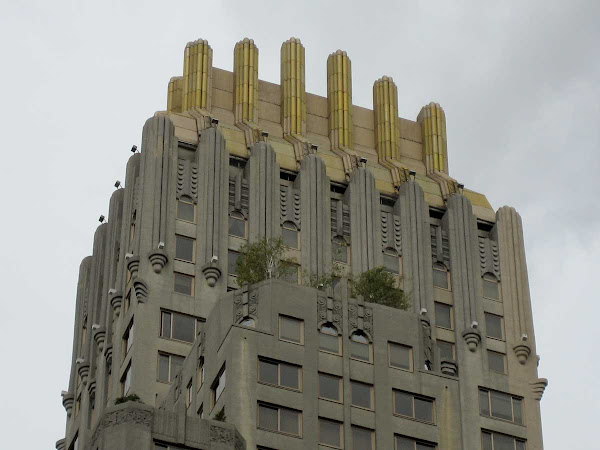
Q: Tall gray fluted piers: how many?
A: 12